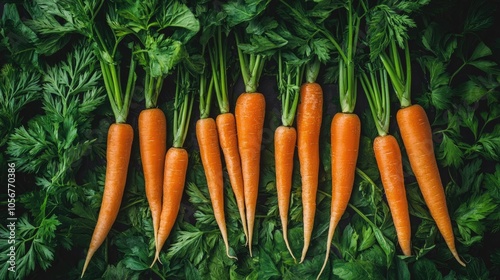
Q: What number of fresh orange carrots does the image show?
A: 11